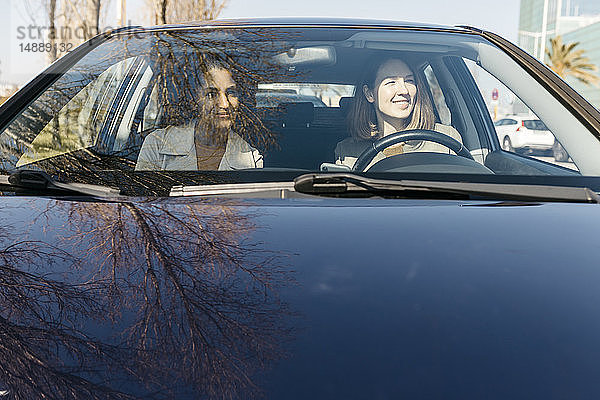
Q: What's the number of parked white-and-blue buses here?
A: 0